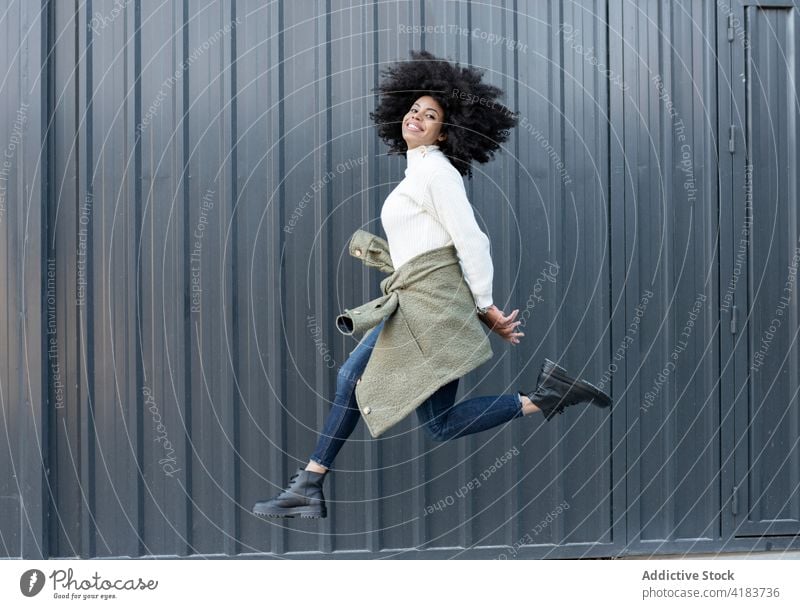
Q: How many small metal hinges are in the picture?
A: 4